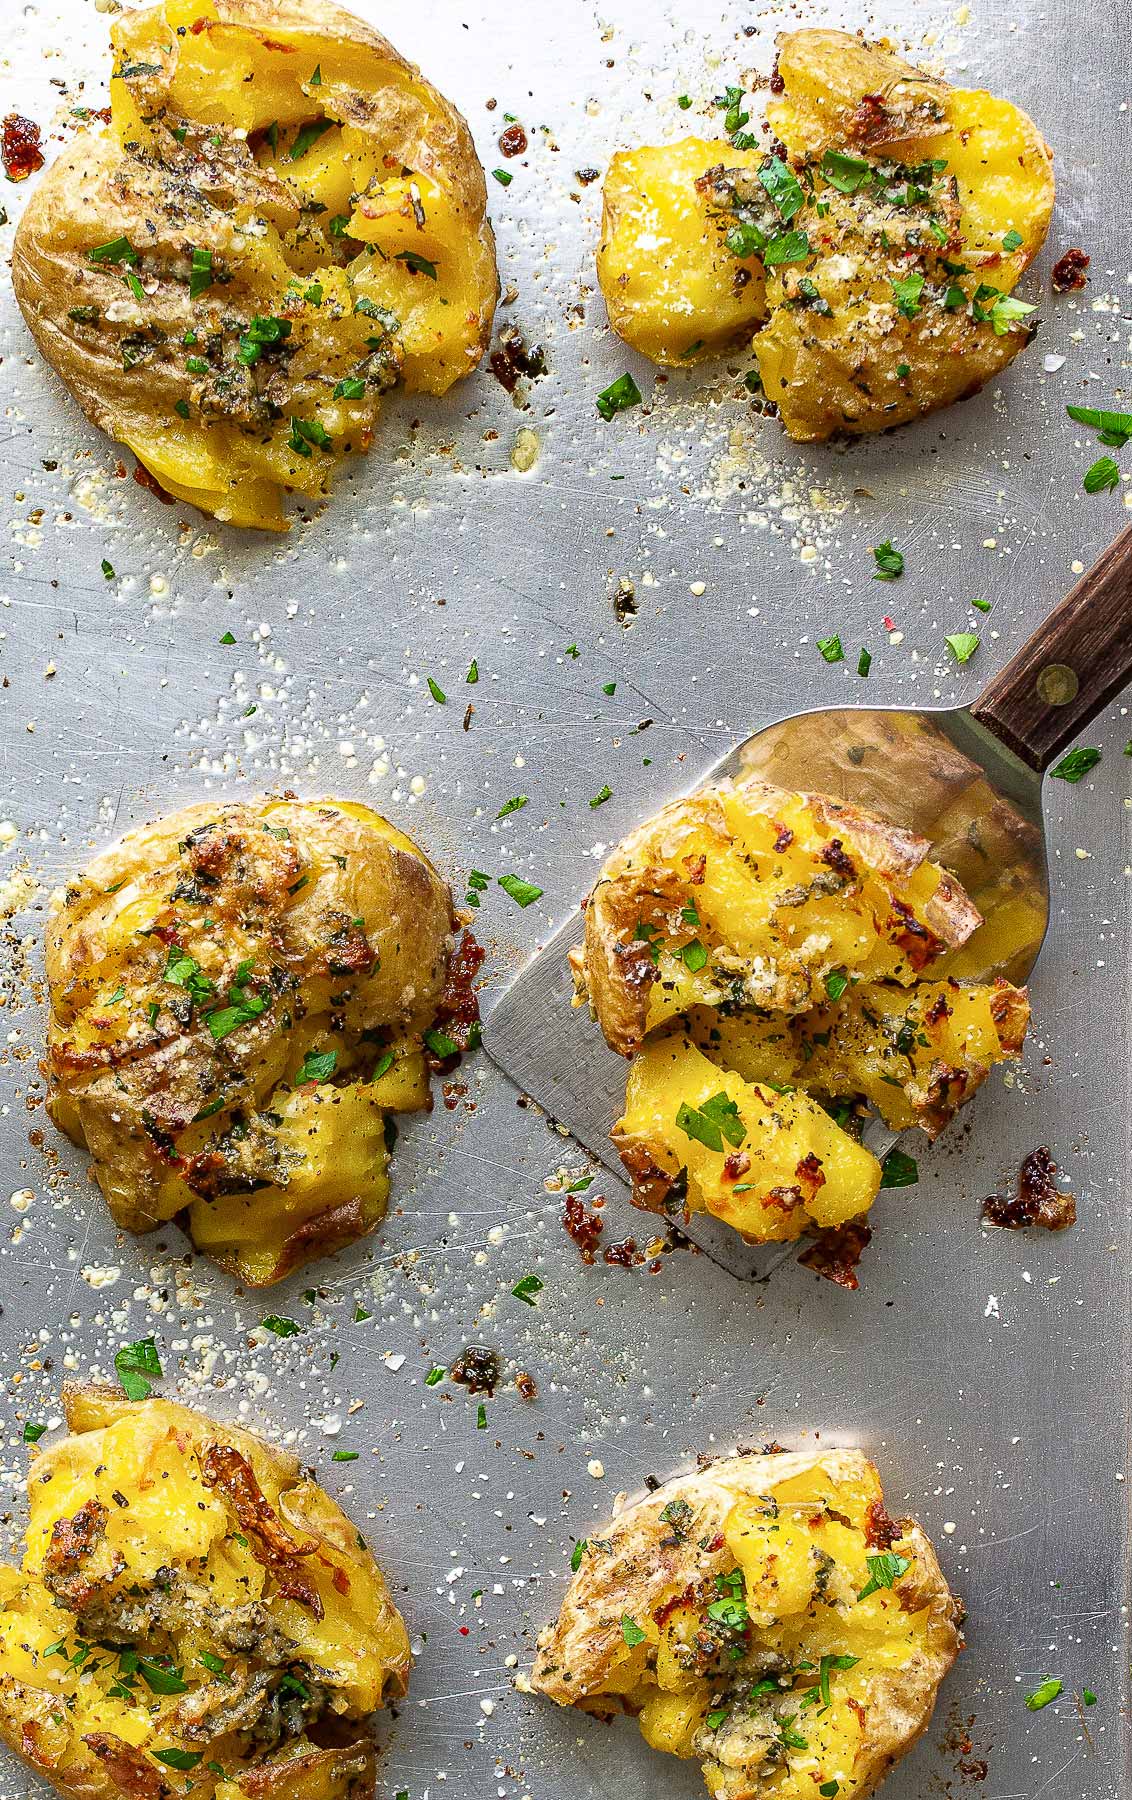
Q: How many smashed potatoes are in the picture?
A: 6